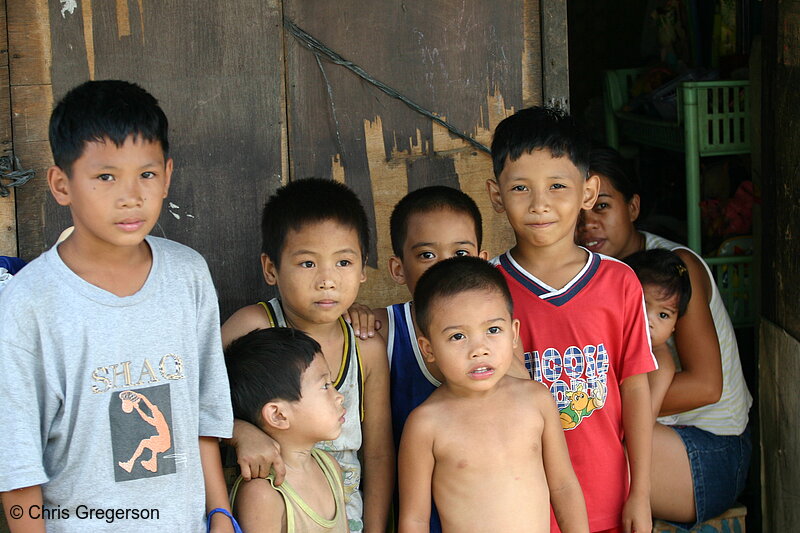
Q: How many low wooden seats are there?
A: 1